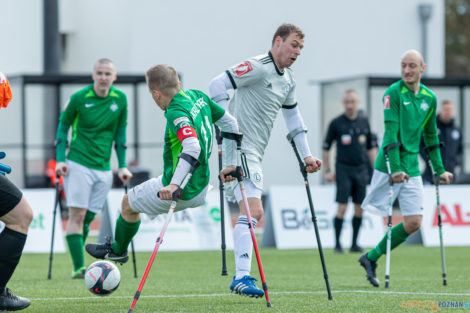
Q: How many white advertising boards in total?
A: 4